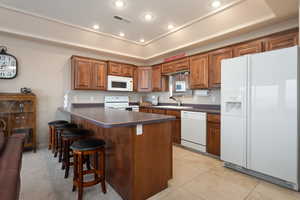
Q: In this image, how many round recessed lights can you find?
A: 7